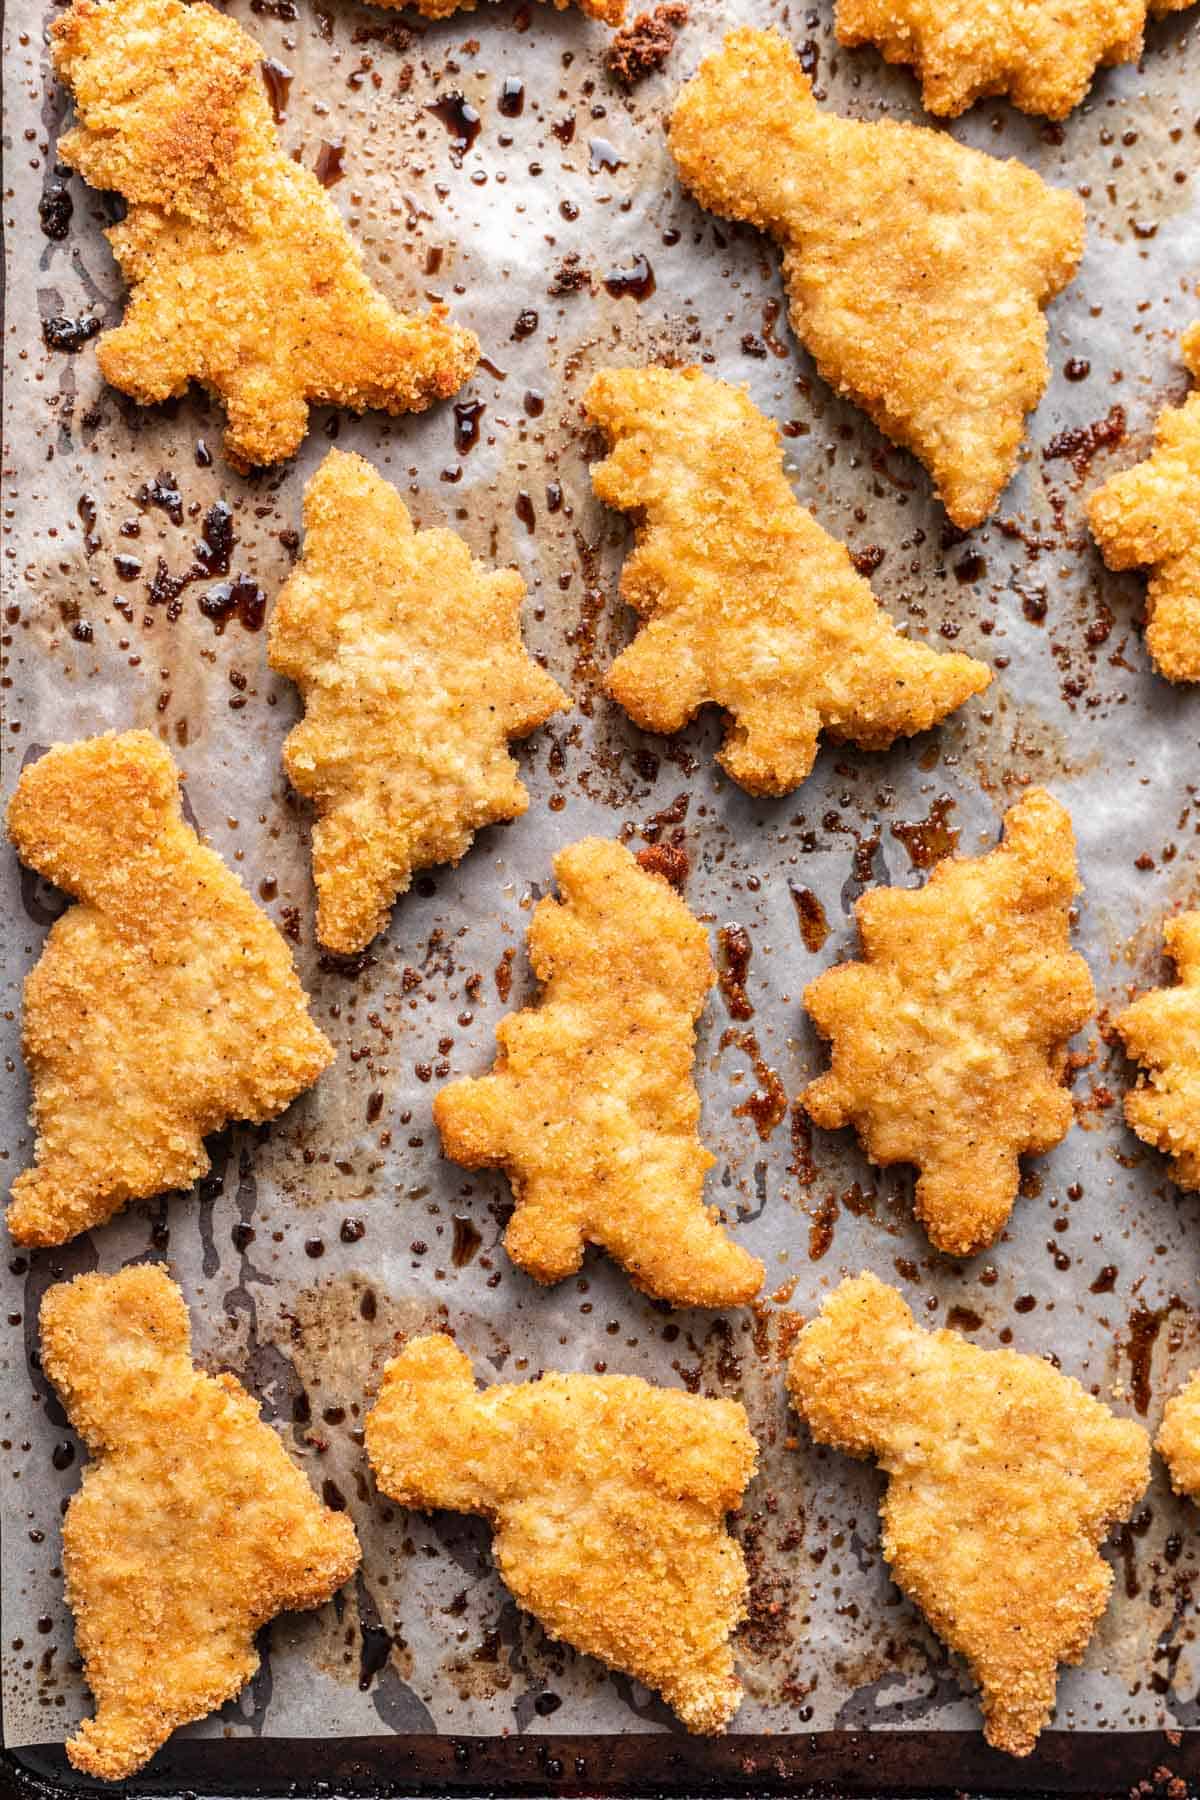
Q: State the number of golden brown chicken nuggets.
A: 15